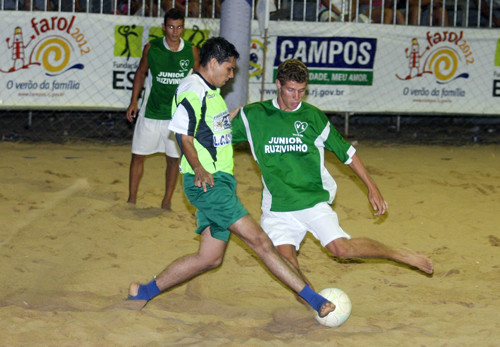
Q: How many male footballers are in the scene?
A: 3